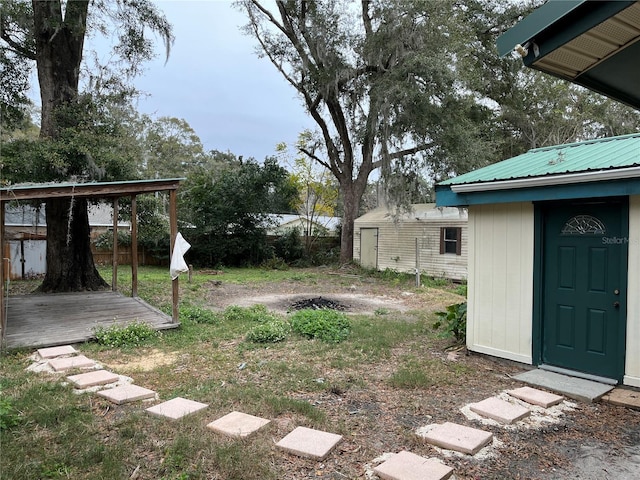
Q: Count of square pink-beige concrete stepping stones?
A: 11